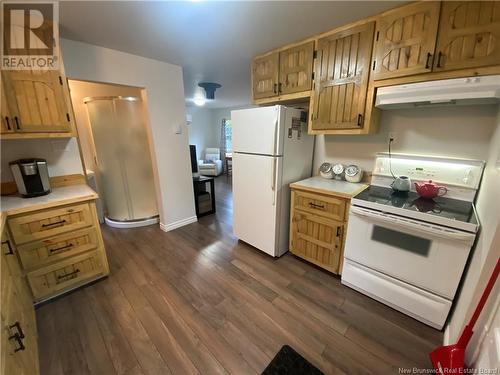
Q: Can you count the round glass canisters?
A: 3